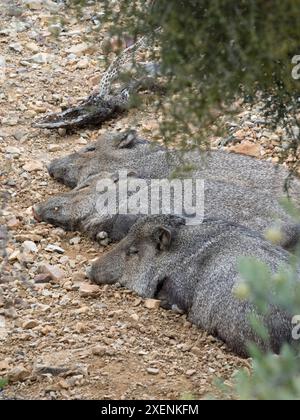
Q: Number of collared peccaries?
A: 3